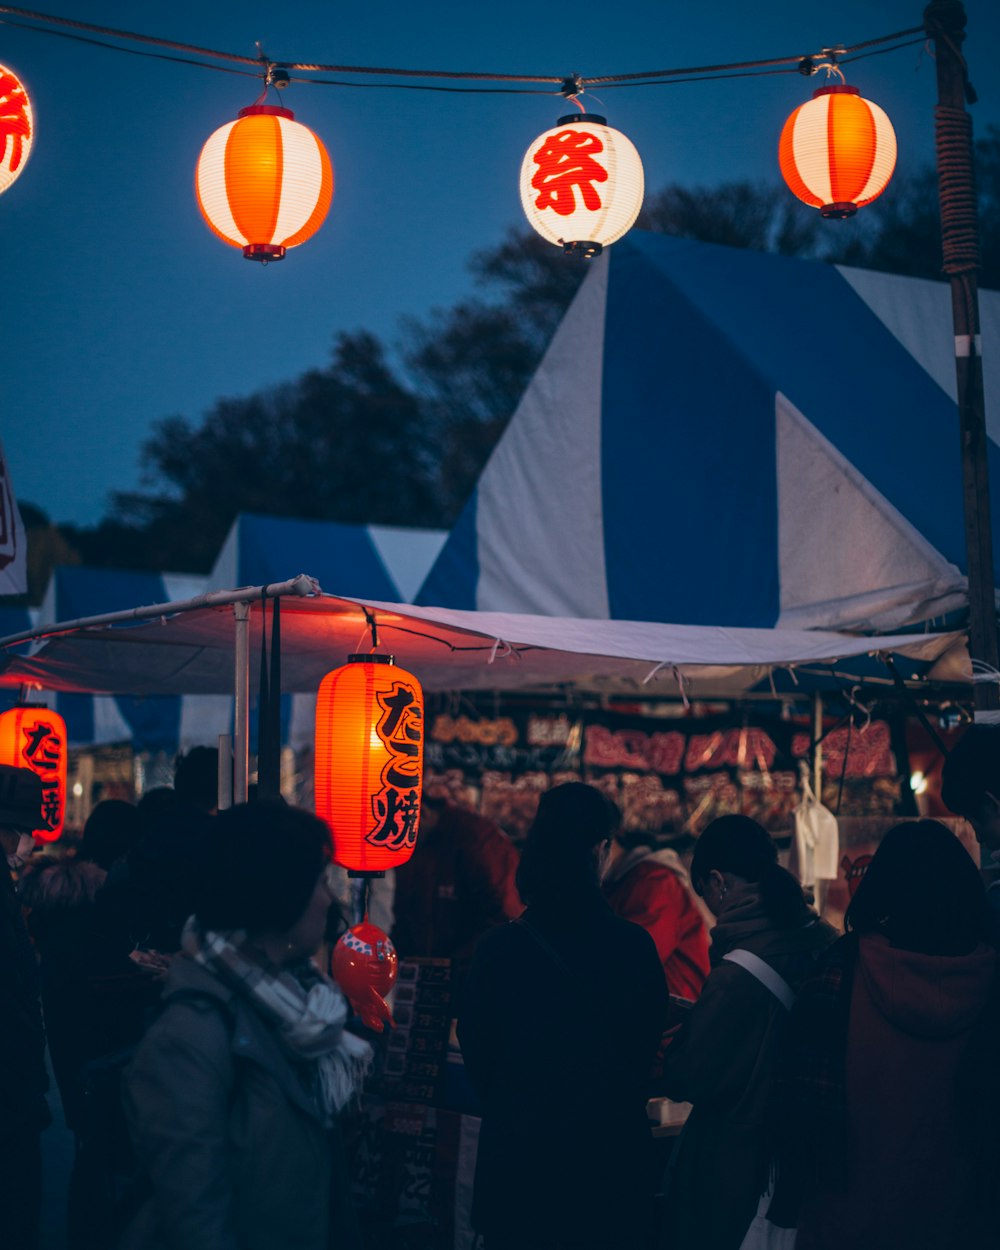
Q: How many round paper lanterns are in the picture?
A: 4